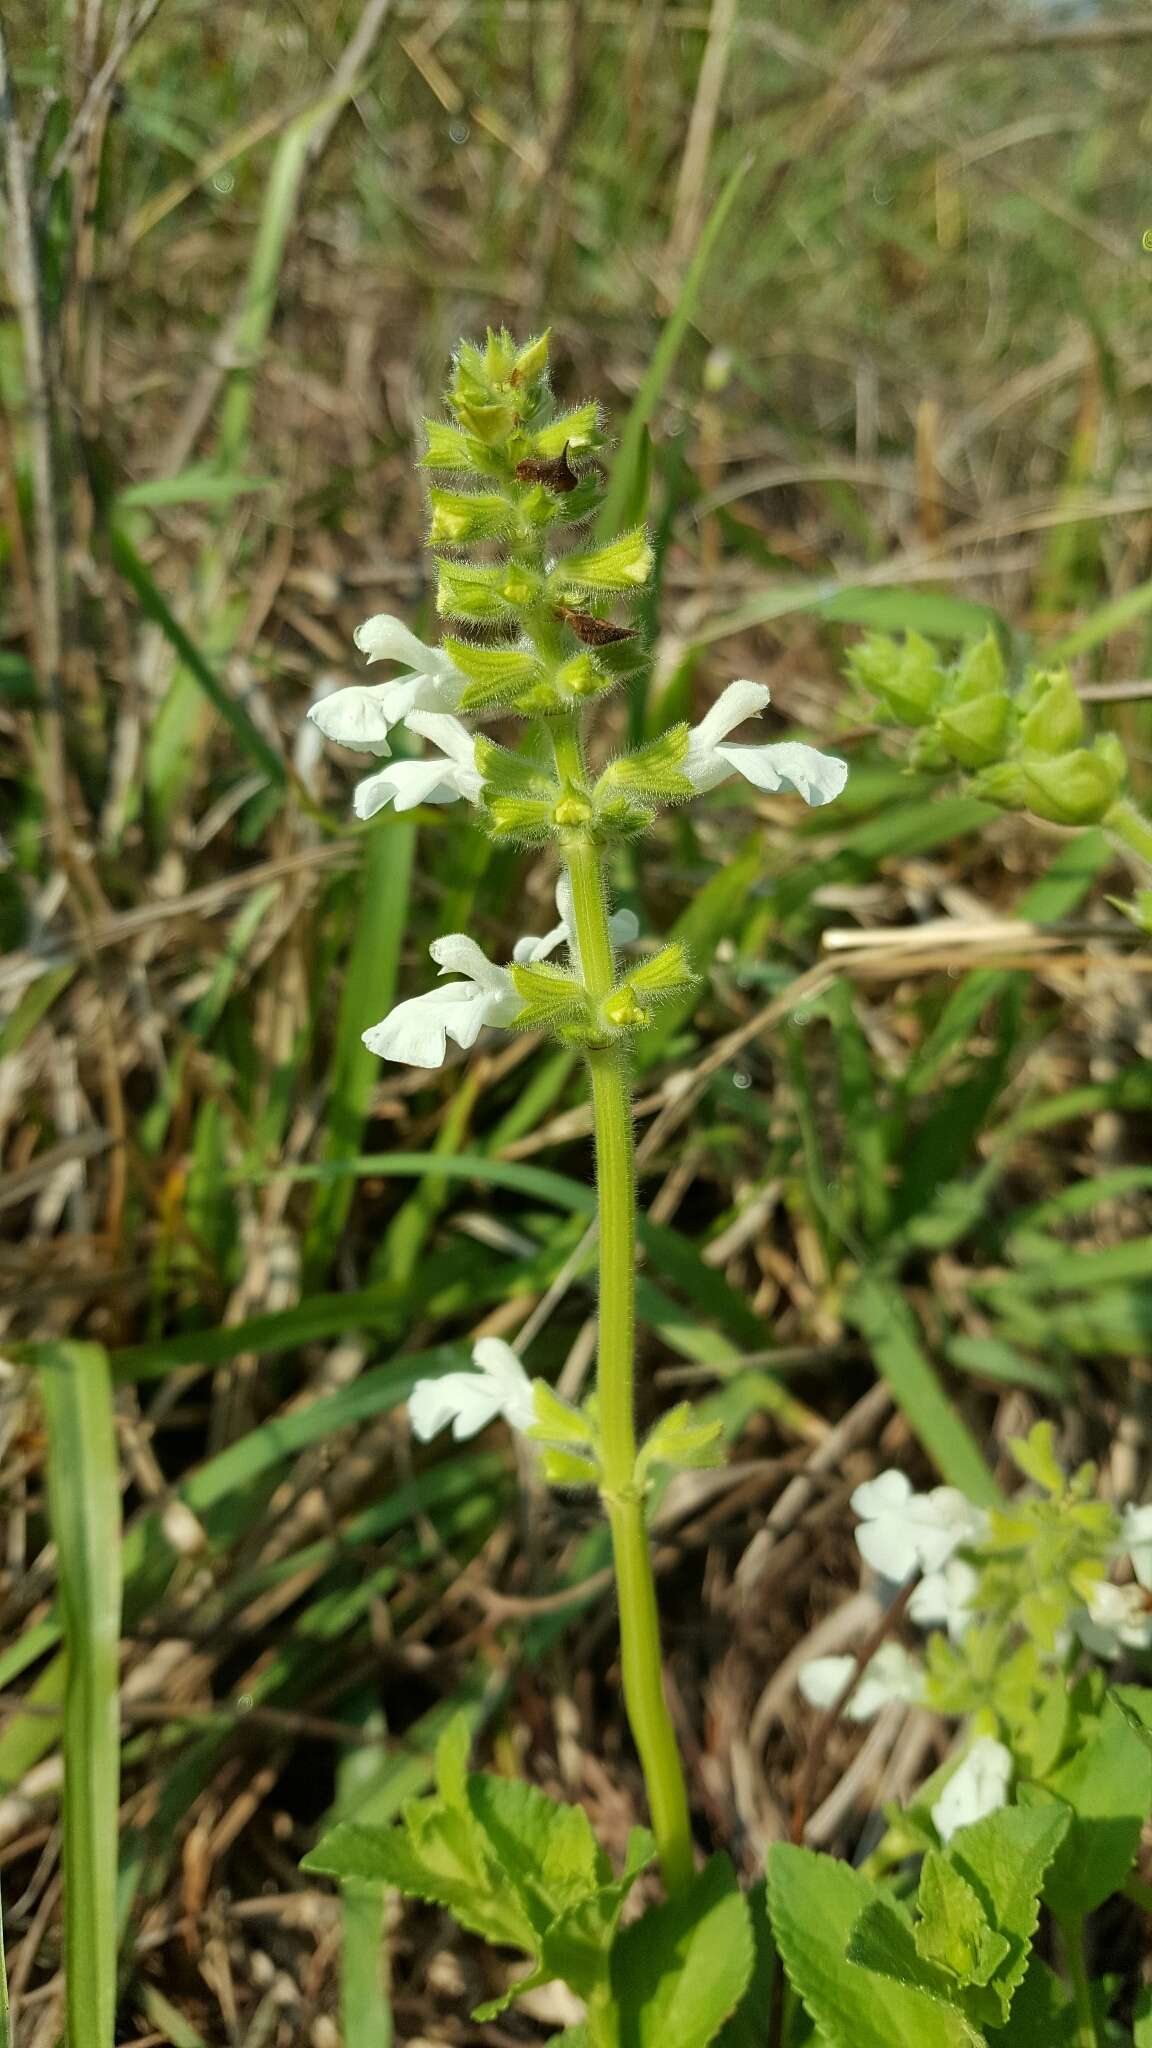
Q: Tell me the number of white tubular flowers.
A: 12